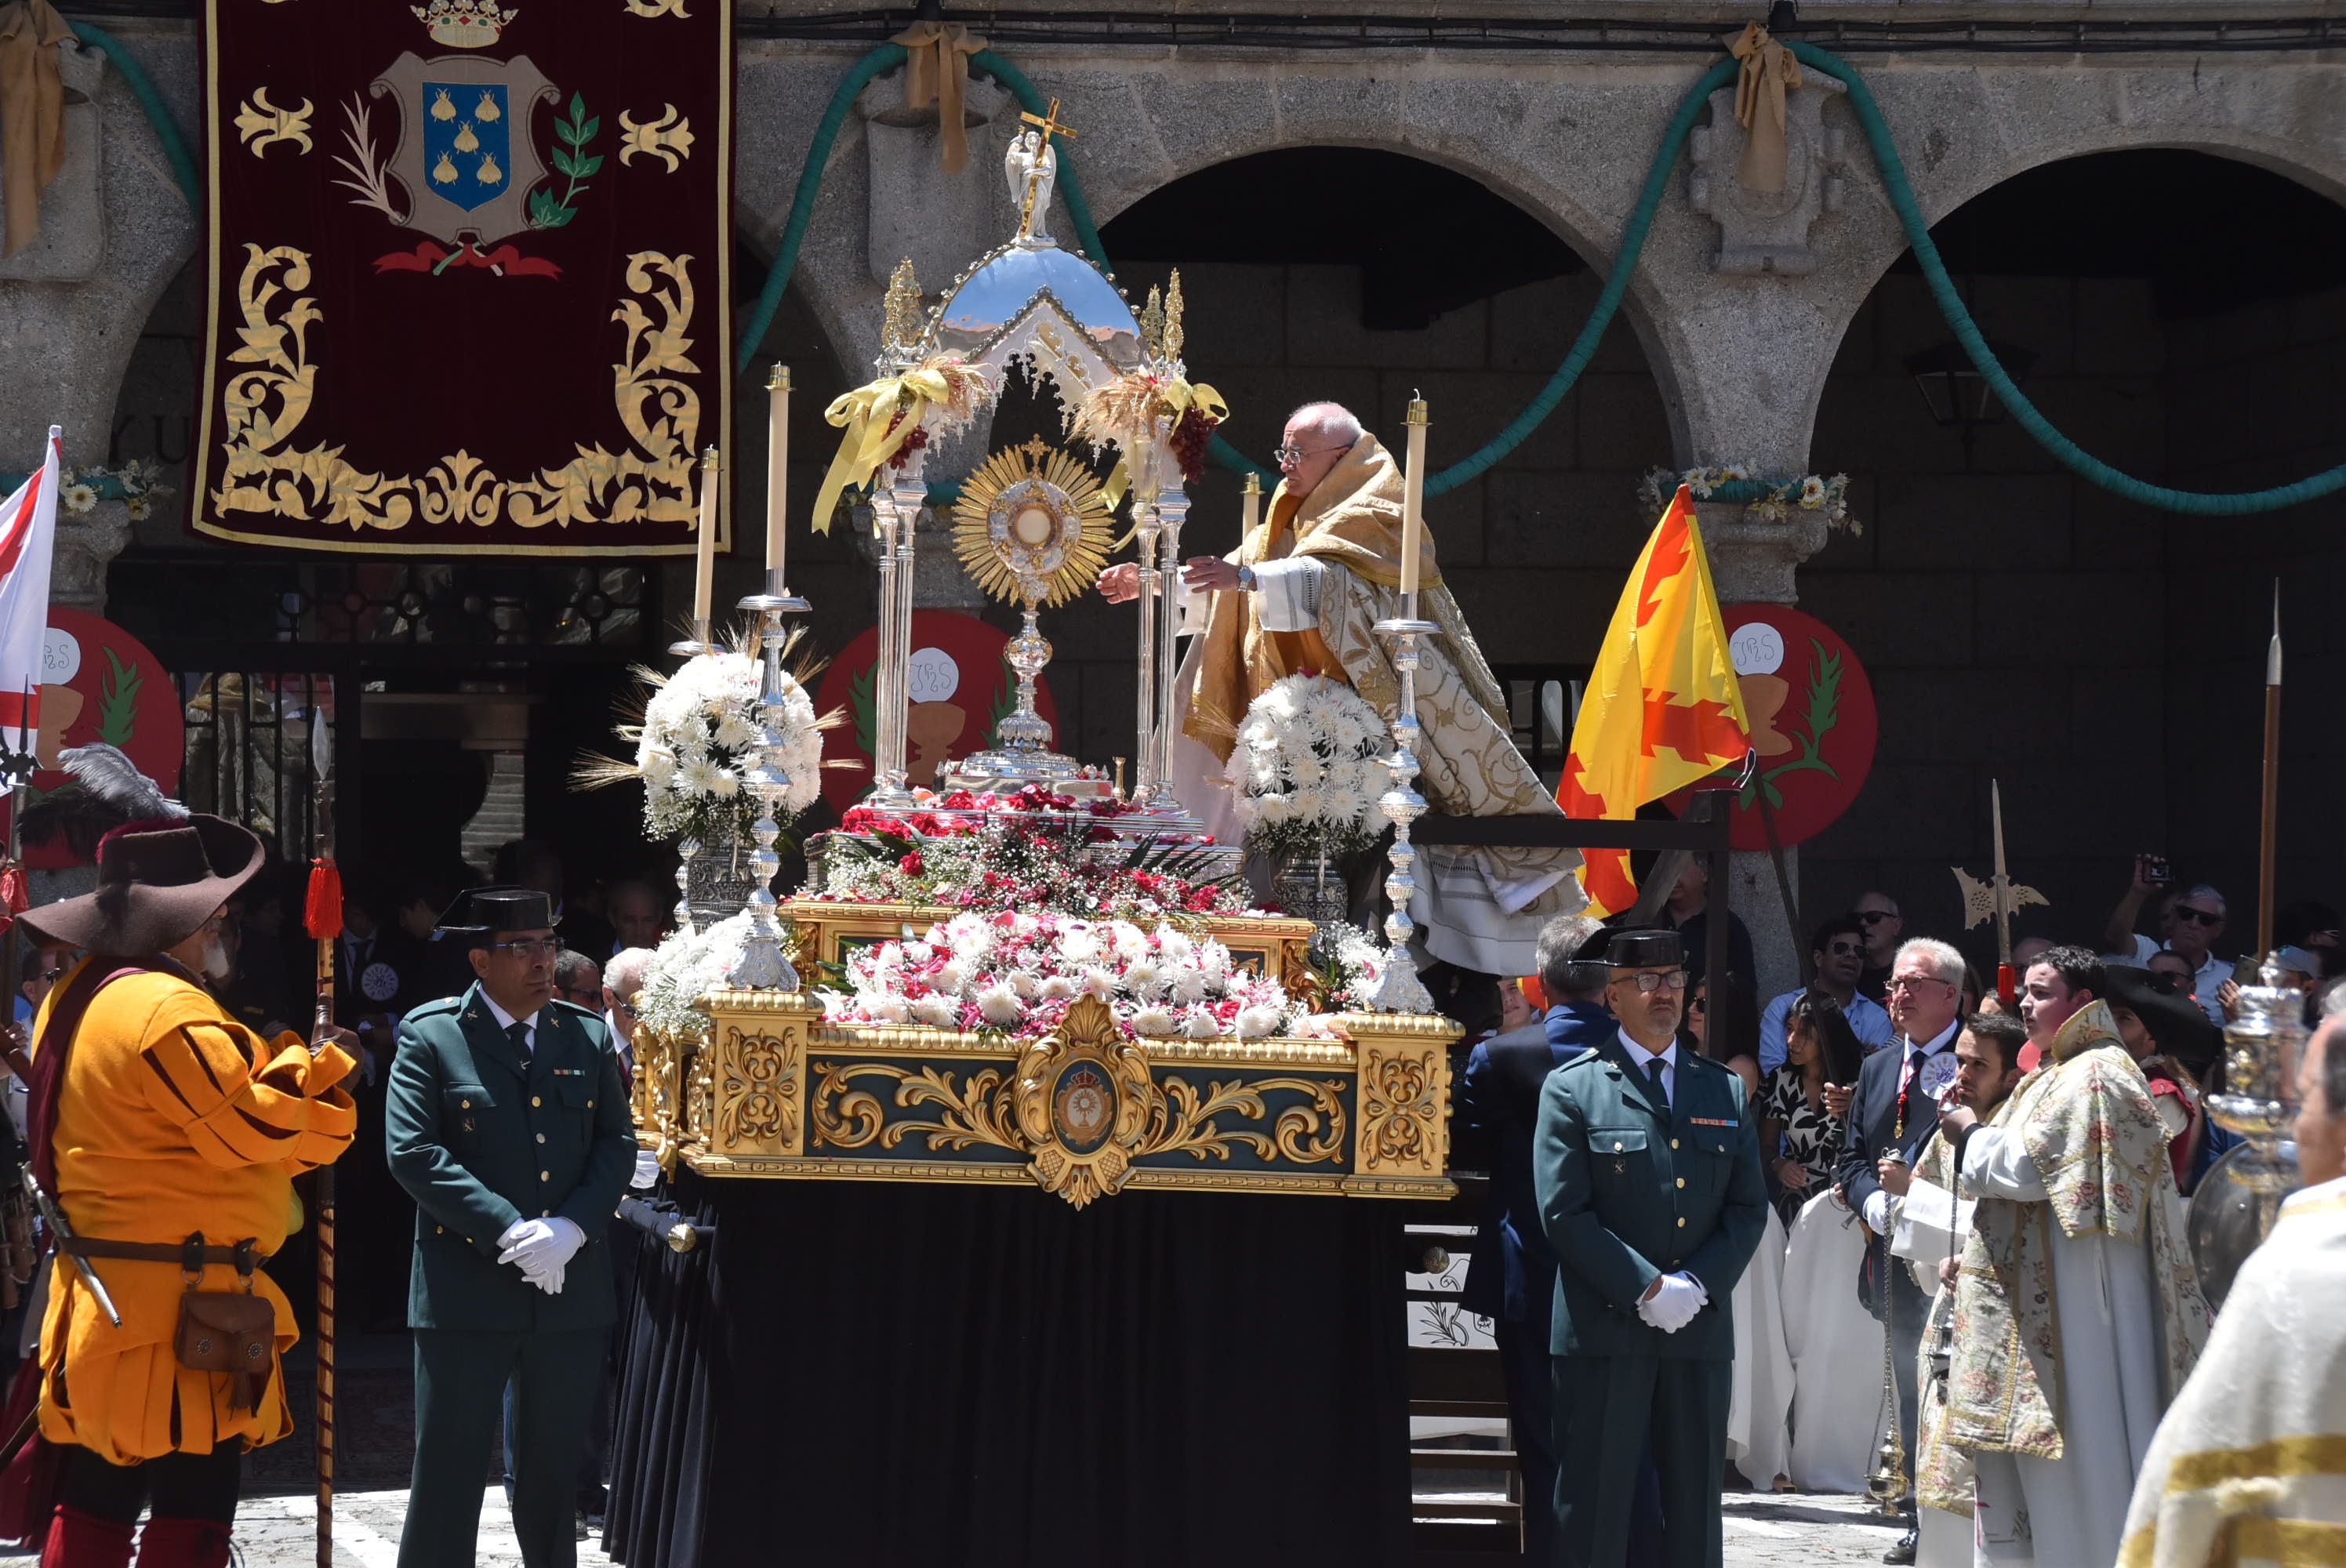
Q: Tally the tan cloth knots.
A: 3